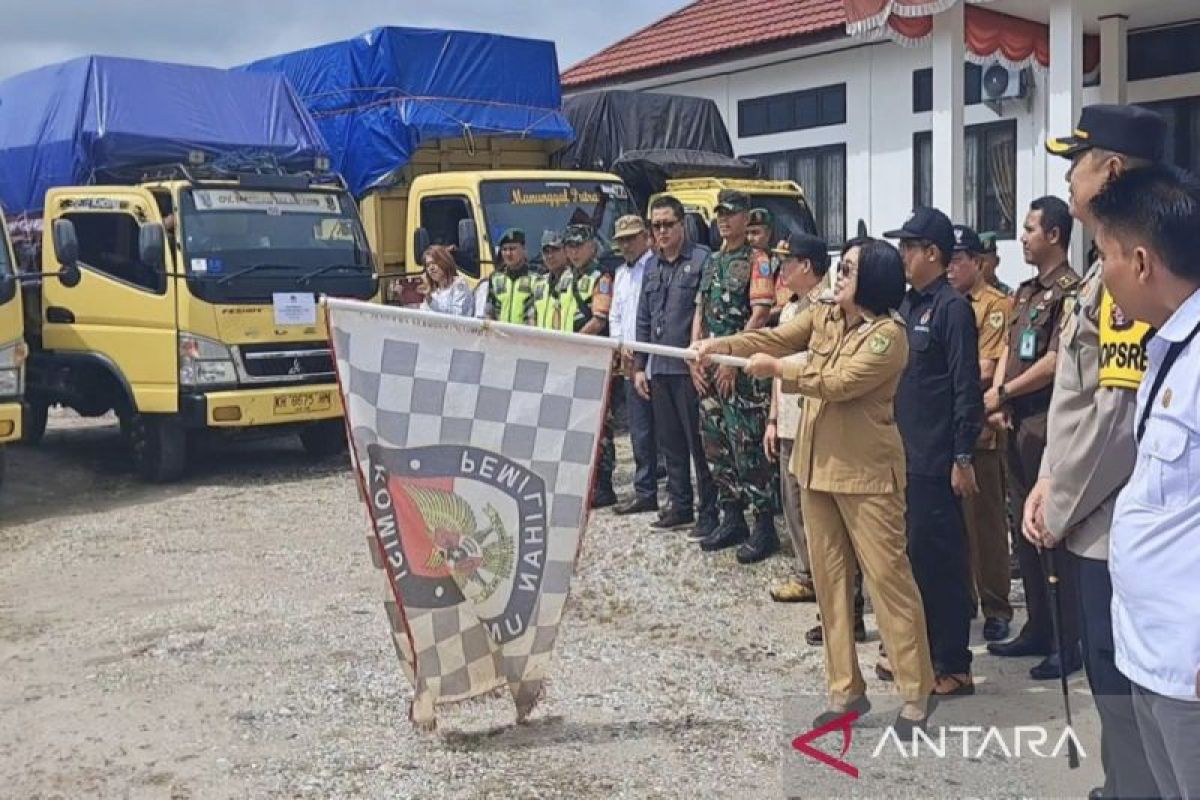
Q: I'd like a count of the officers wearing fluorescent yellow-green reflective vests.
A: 3